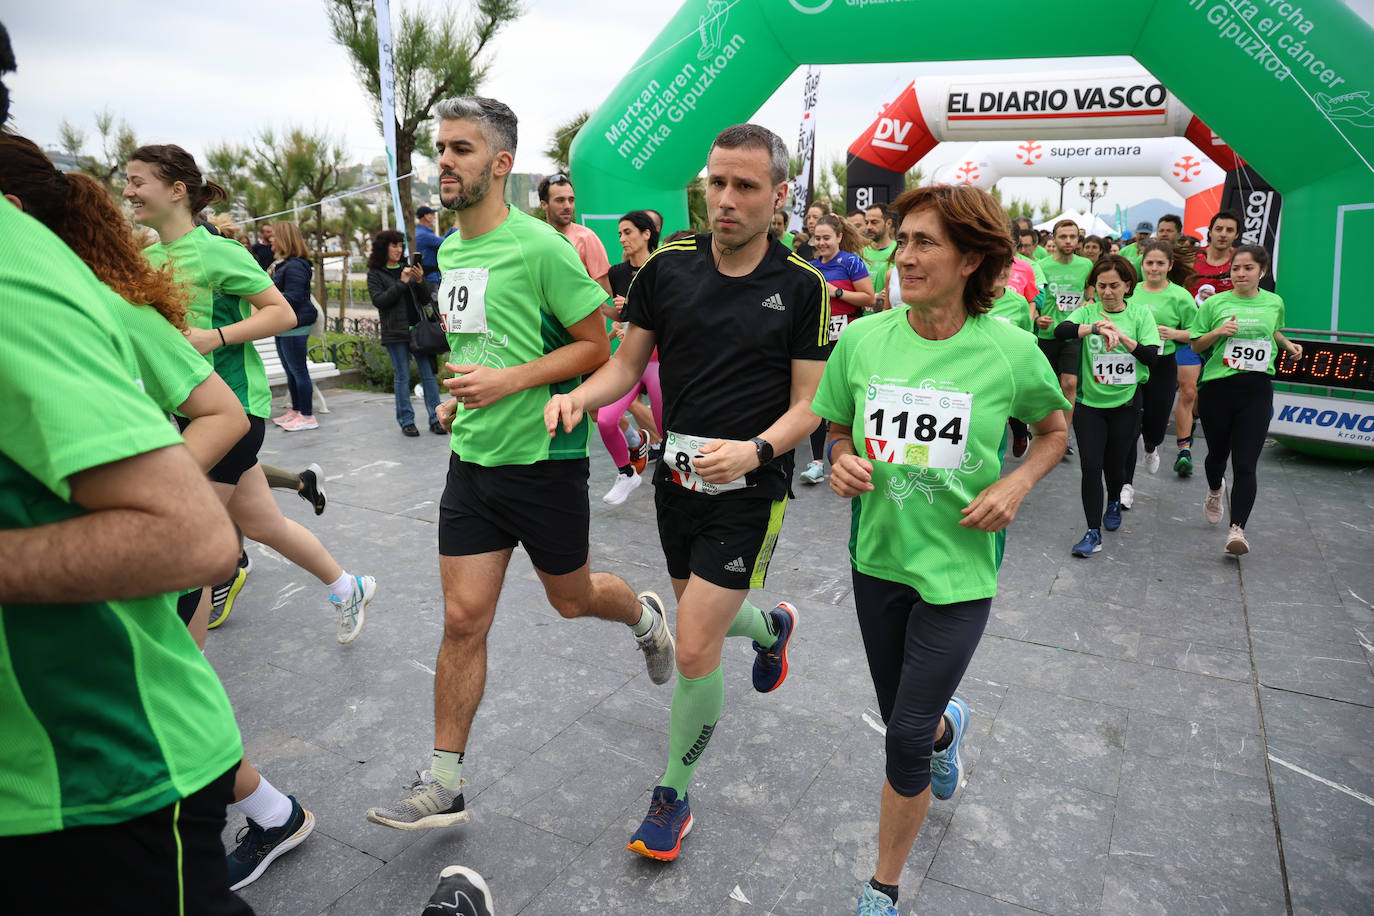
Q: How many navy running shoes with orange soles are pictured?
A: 2